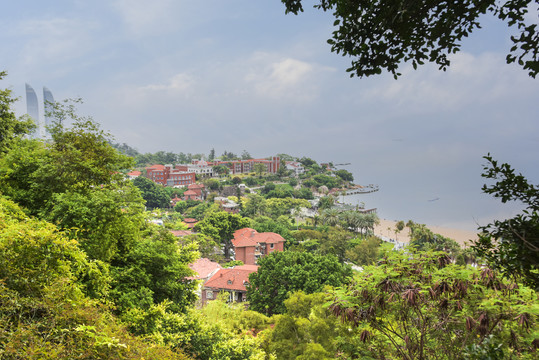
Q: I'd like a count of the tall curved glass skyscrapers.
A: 2